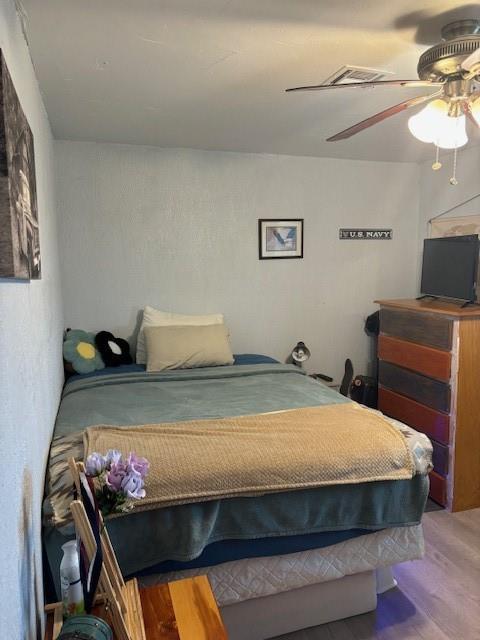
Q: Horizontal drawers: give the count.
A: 6